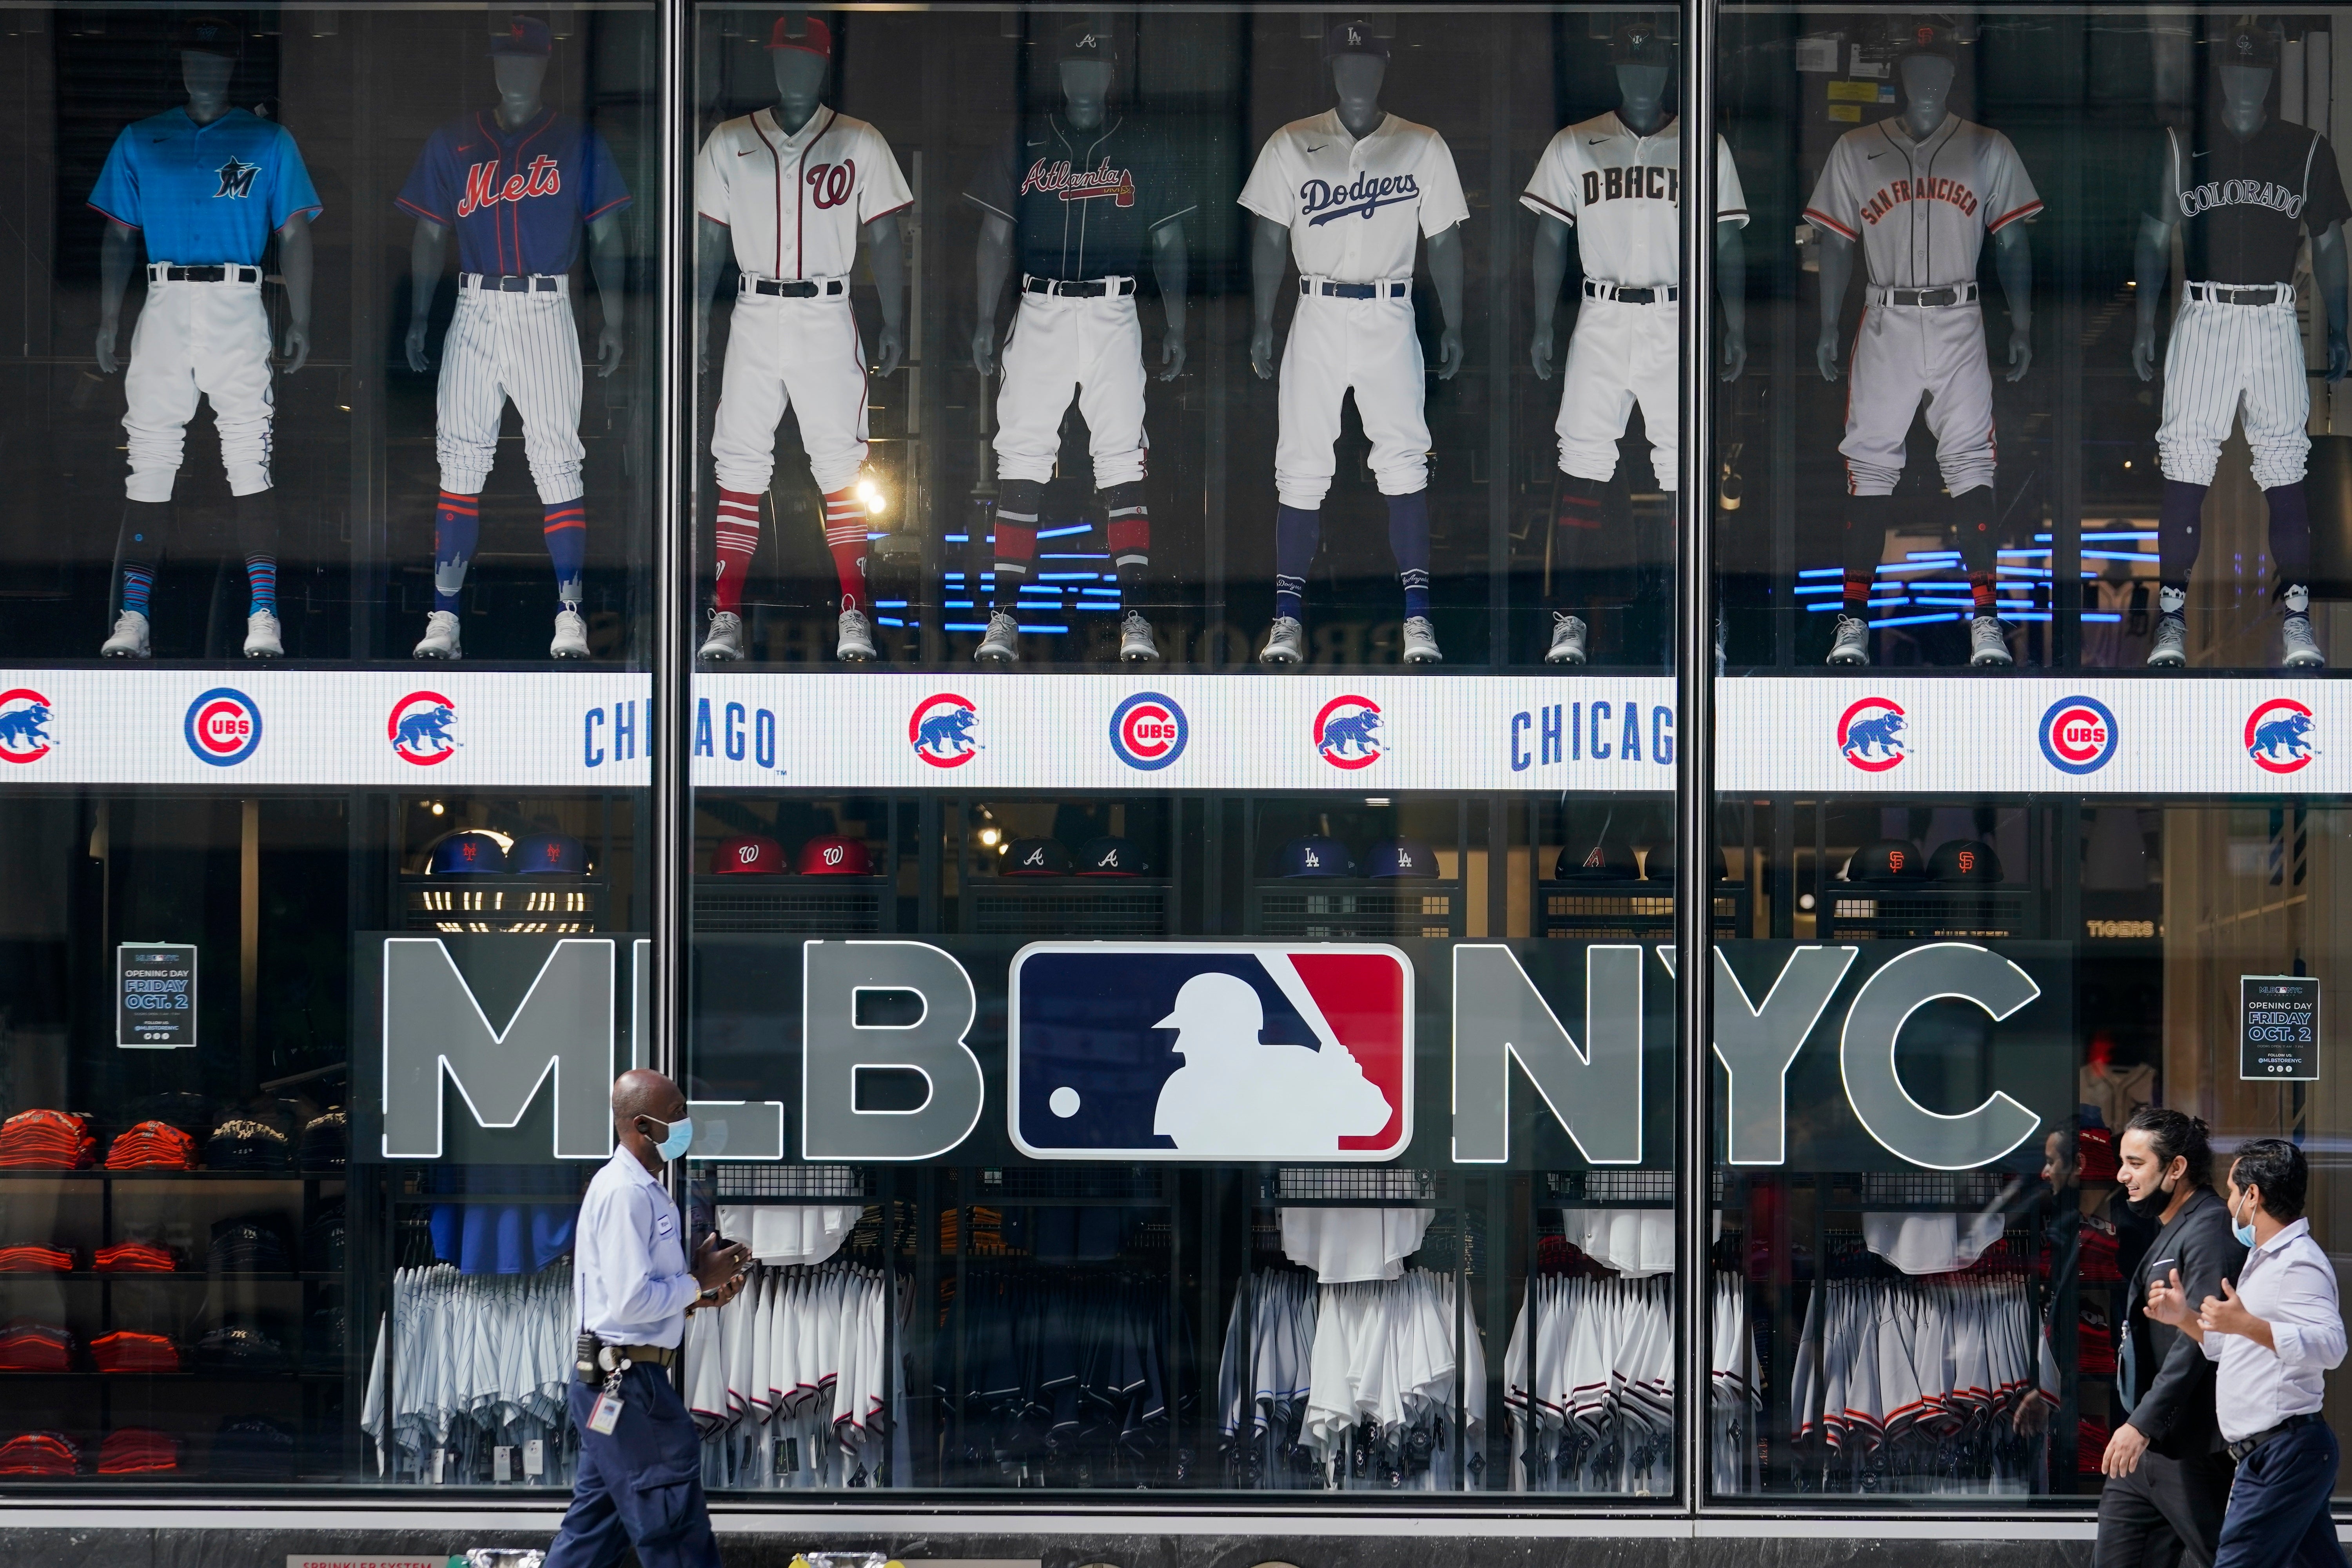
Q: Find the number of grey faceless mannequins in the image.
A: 8